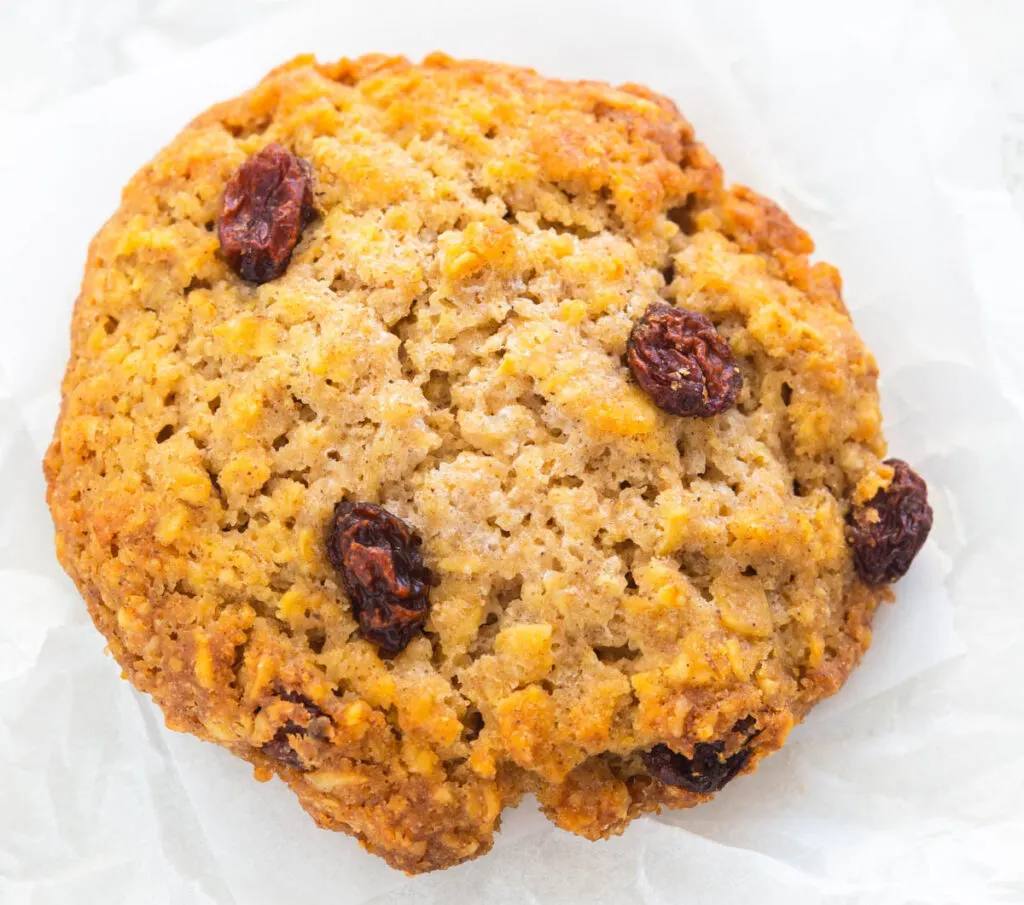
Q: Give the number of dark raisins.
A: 6